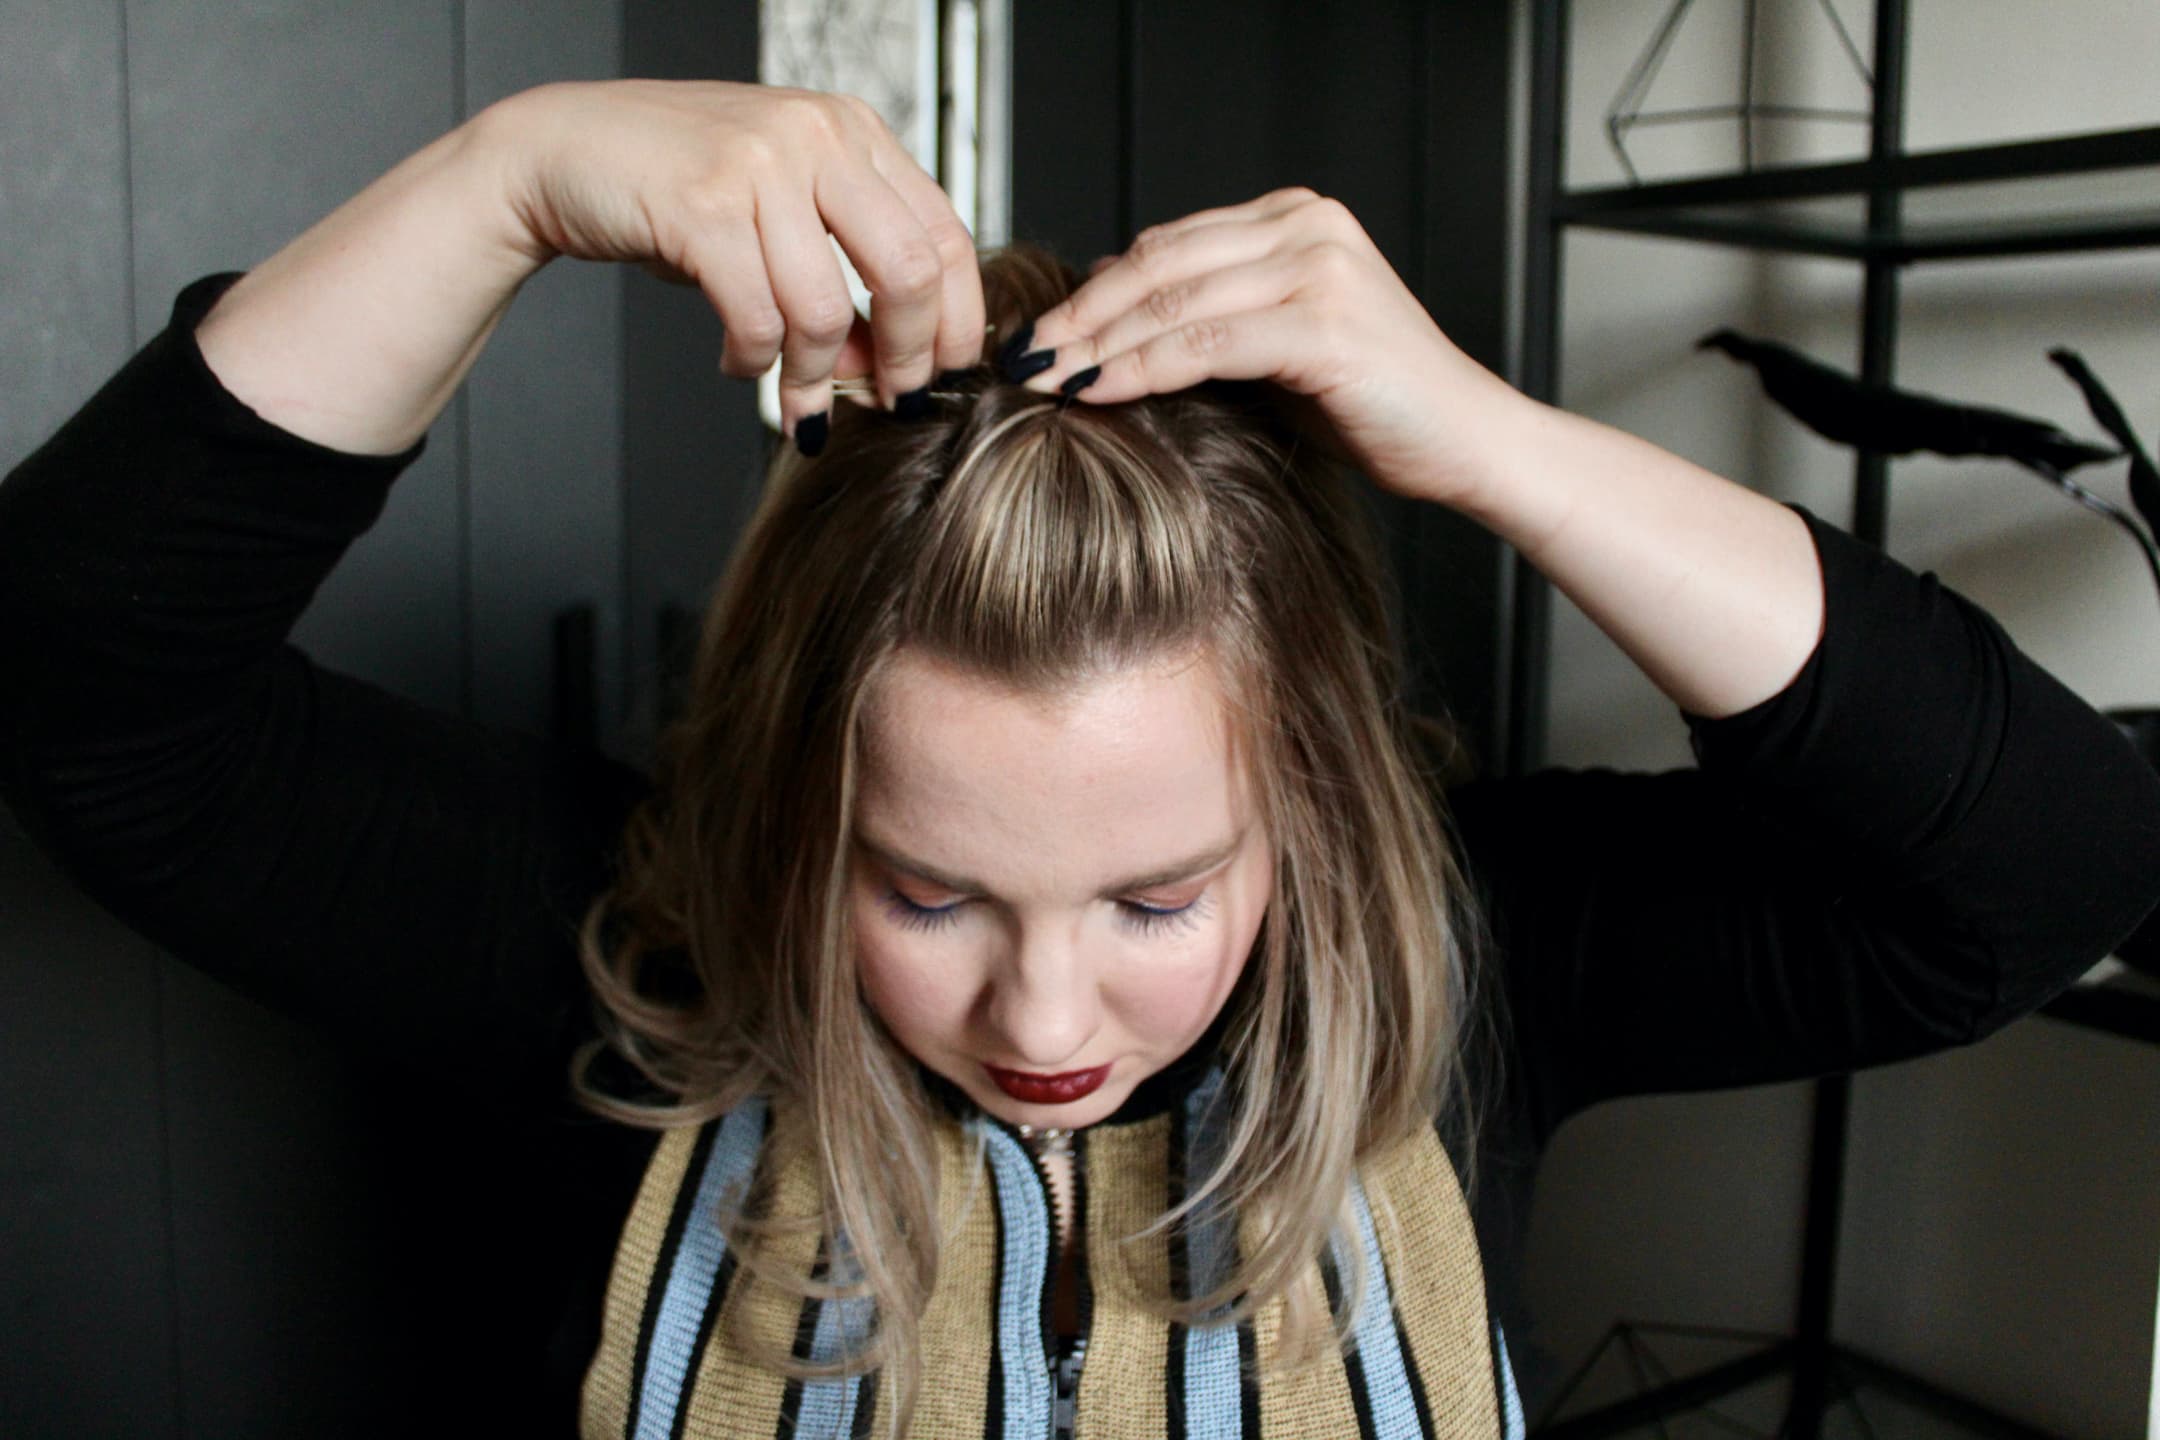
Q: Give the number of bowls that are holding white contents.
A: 0